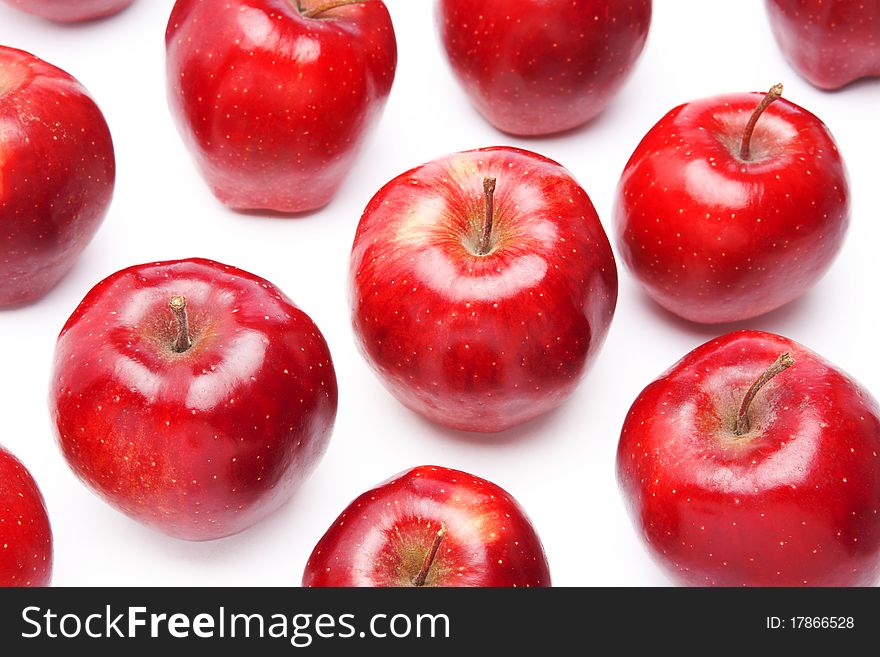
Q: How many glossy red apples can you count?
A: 11